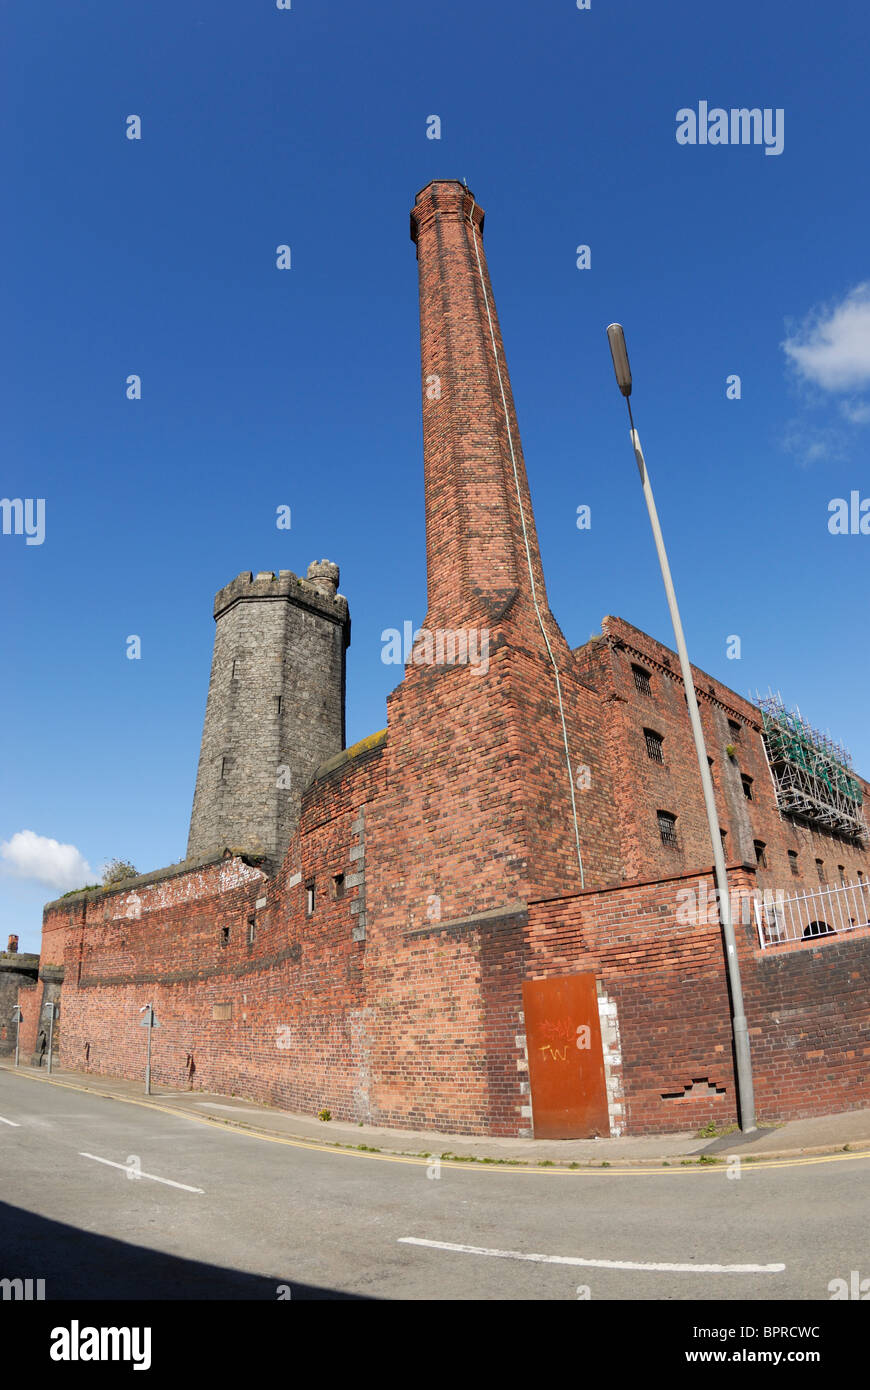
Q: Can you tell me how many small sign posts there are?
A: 3